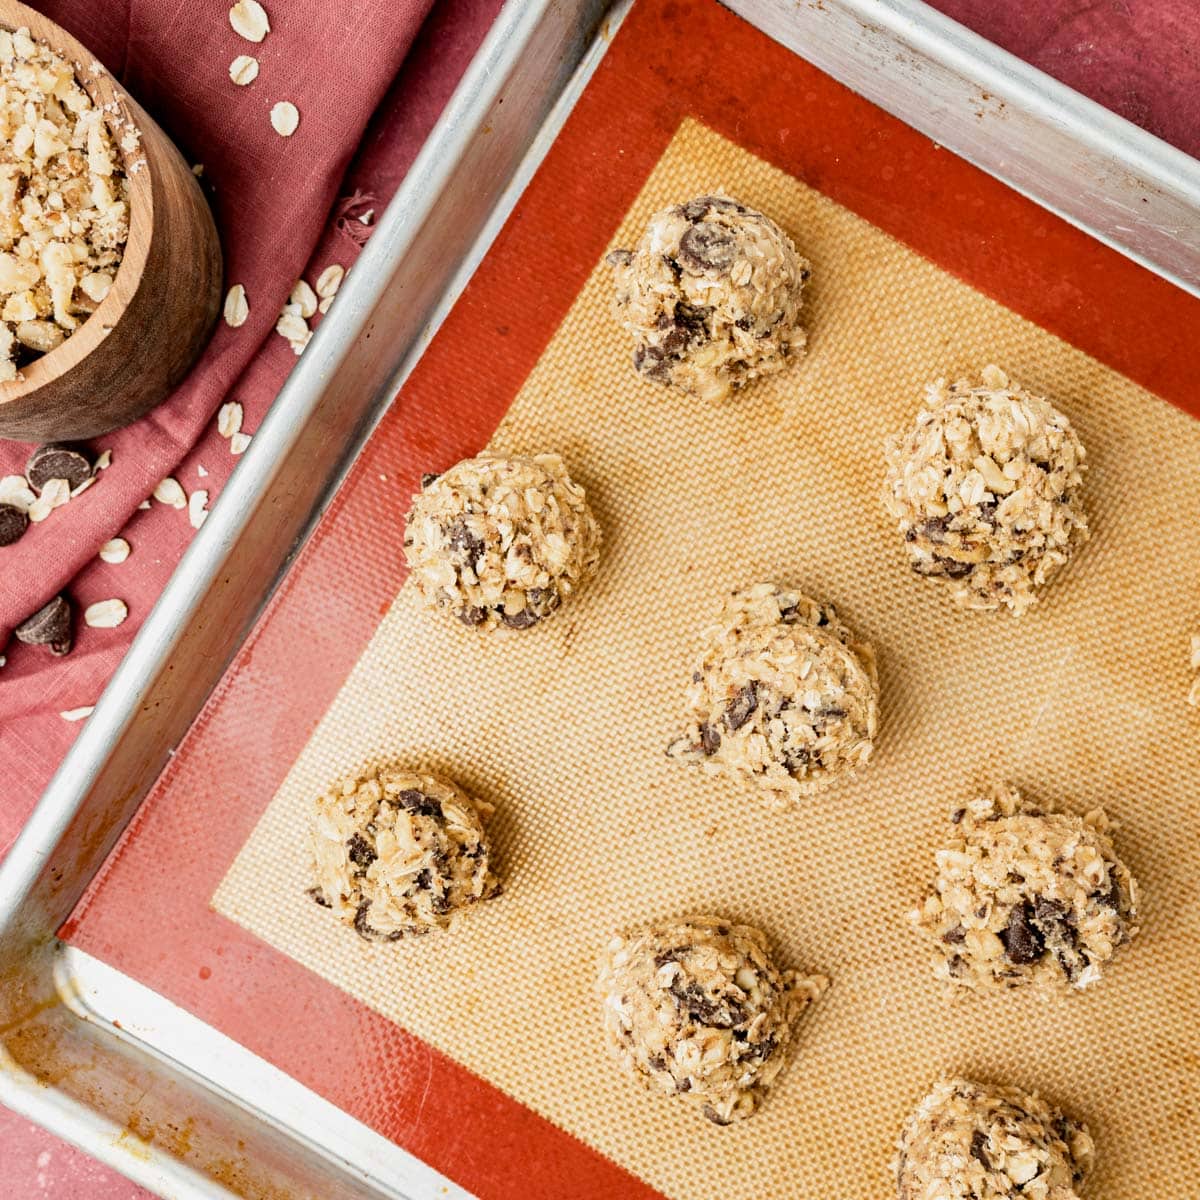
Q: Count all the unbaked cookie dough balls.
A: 8